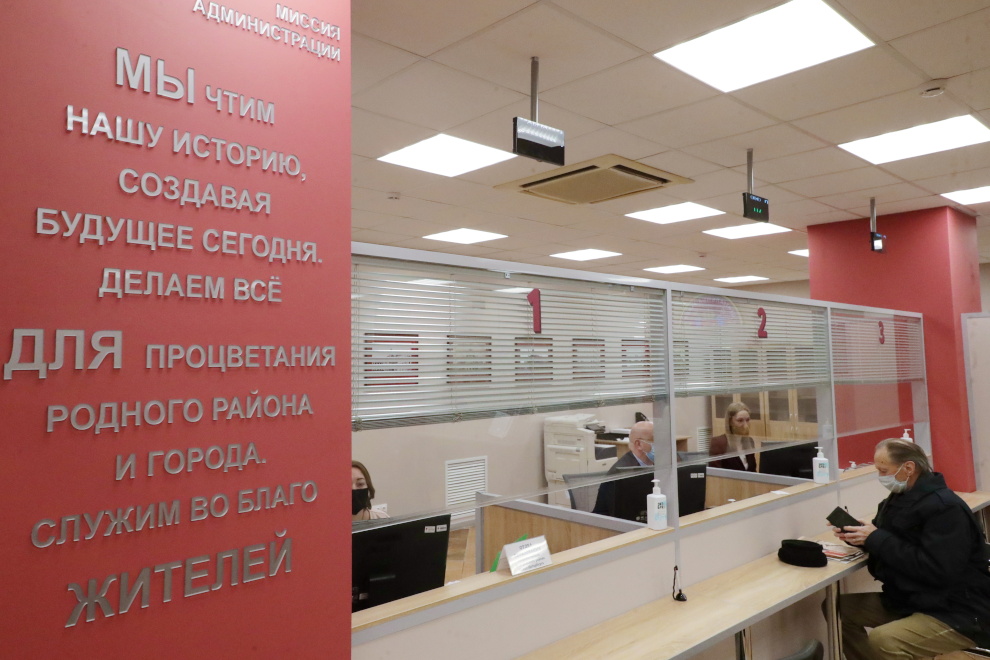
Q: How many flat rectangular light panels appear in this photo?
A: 11